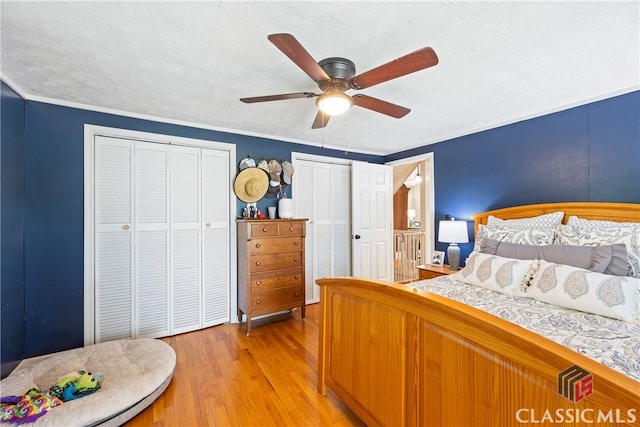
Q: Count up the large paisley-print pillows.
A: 2